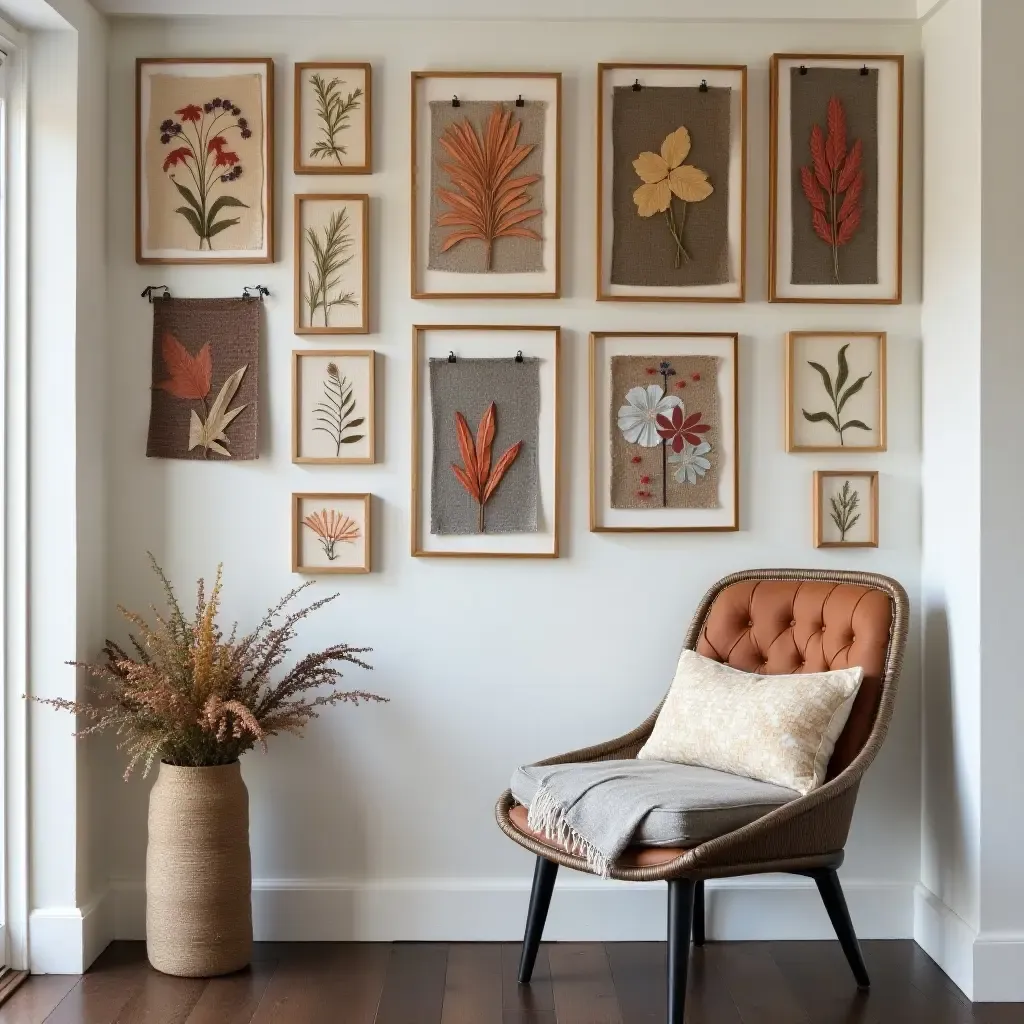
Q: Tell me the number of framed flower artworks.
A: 12